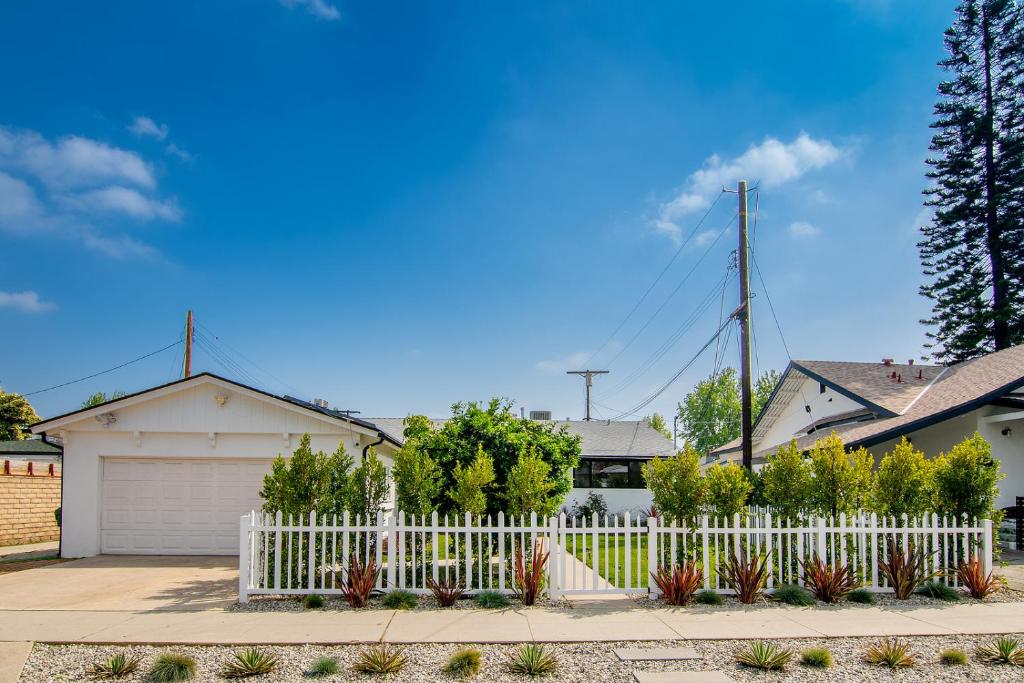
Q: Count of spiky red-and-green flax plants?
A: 8